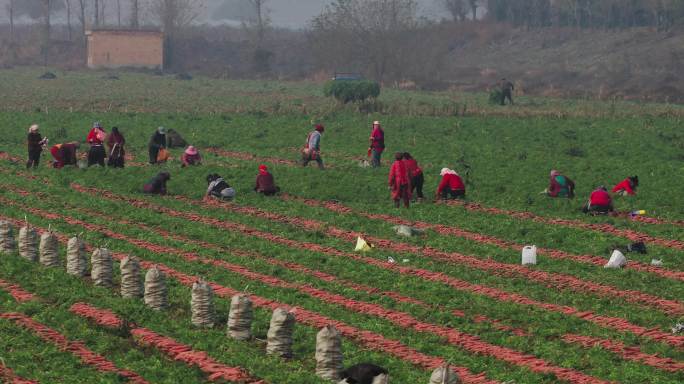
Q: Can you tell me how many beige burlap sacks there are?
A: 12